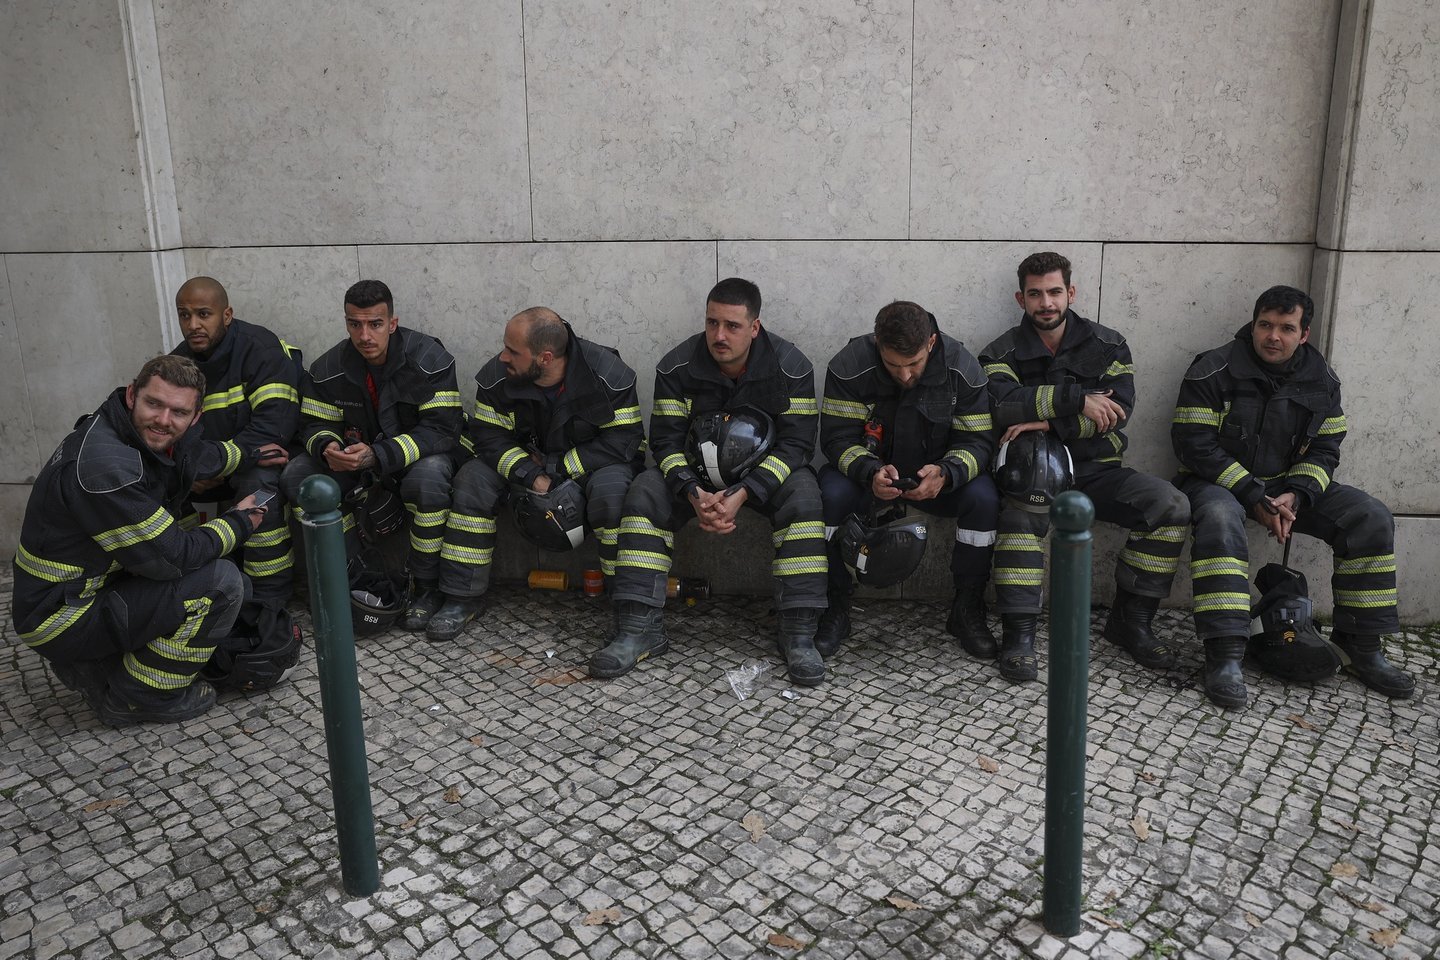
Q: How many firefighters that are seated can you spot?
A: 7